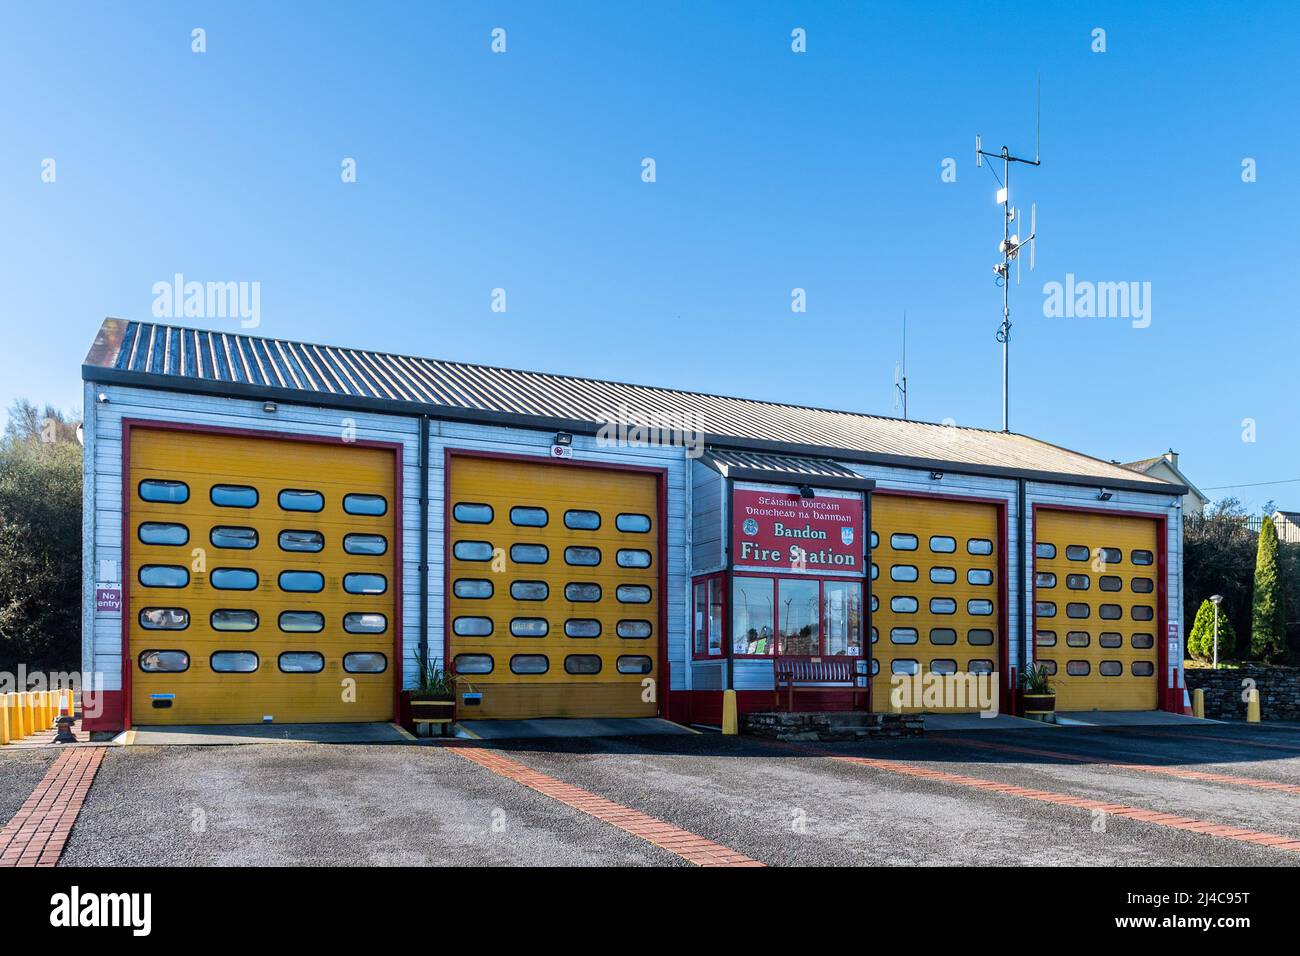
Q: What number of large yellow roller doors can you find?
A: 4